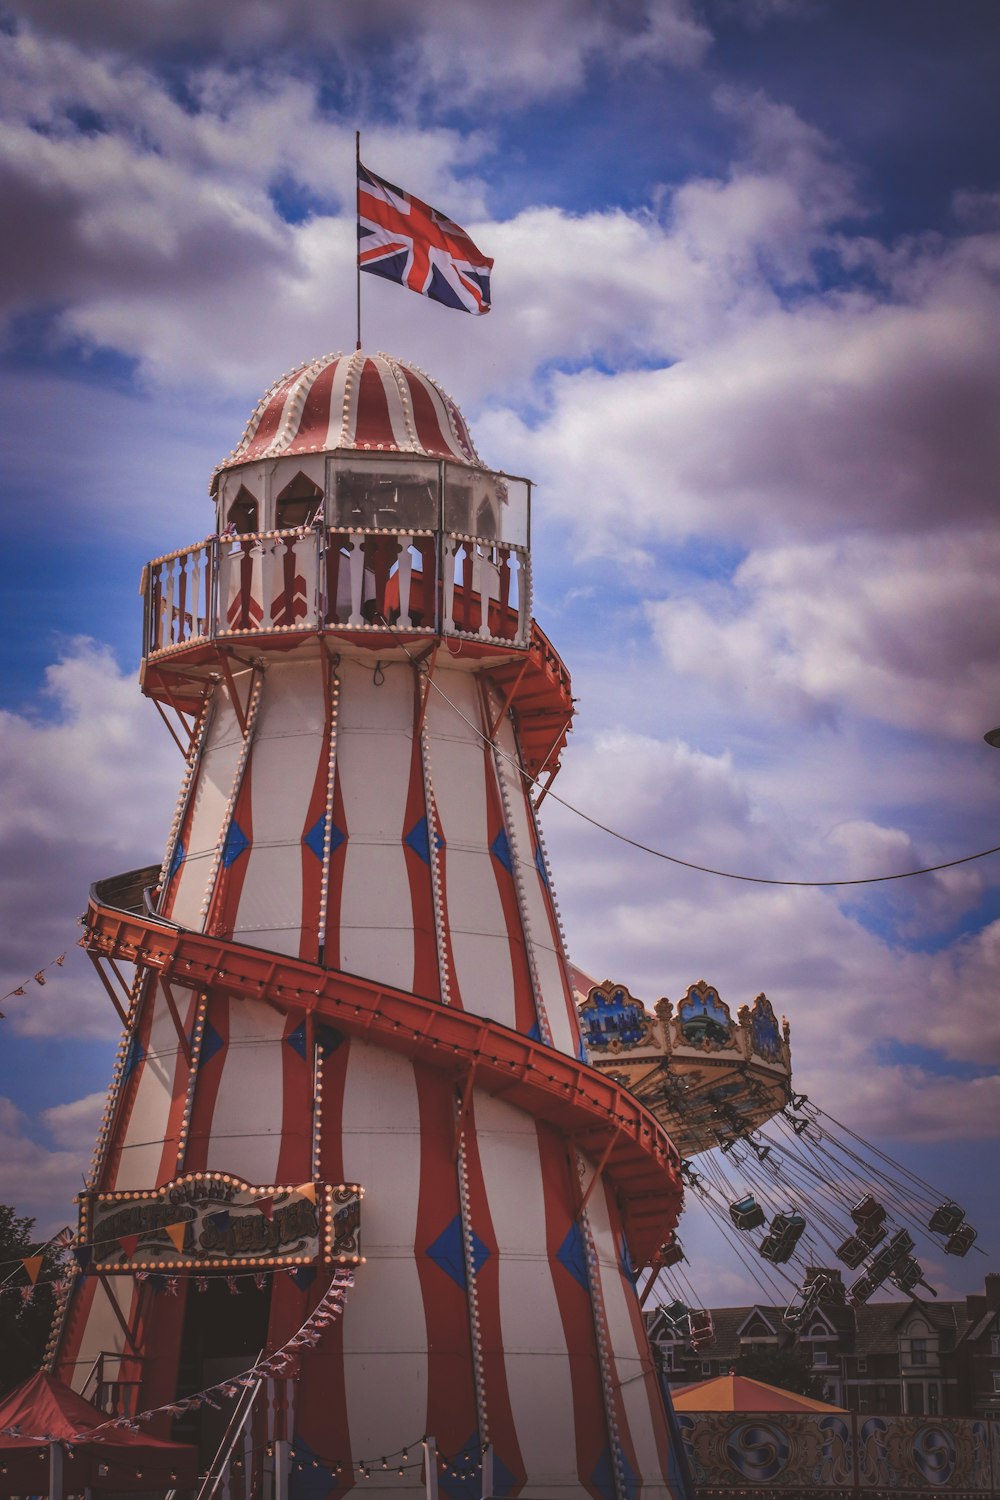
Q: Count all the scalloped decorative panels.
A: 3